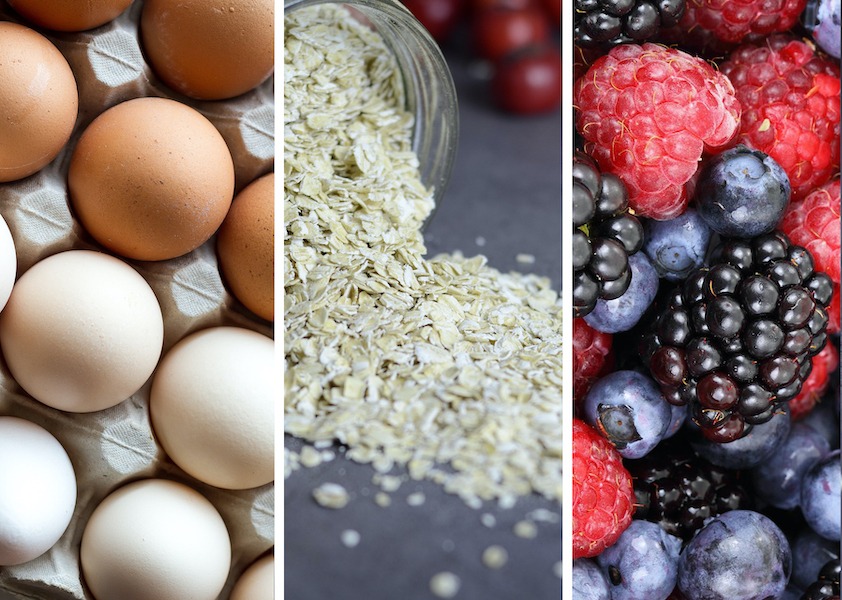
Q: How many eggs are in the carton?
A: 11